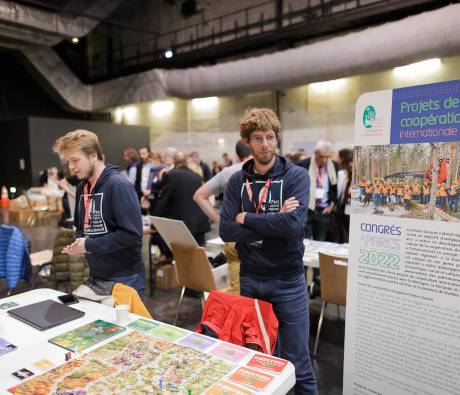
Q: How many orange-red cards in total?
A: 3